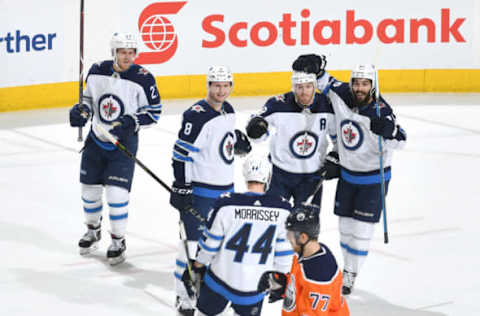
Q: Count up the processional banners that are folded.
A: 0